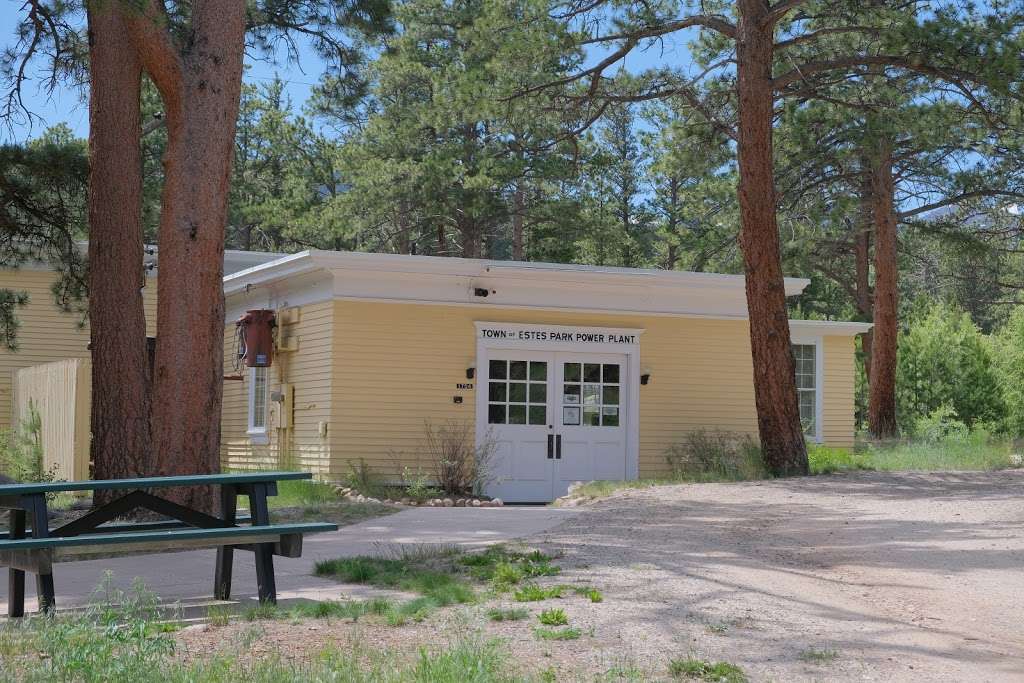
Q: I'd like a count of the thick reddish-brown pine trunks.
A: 4